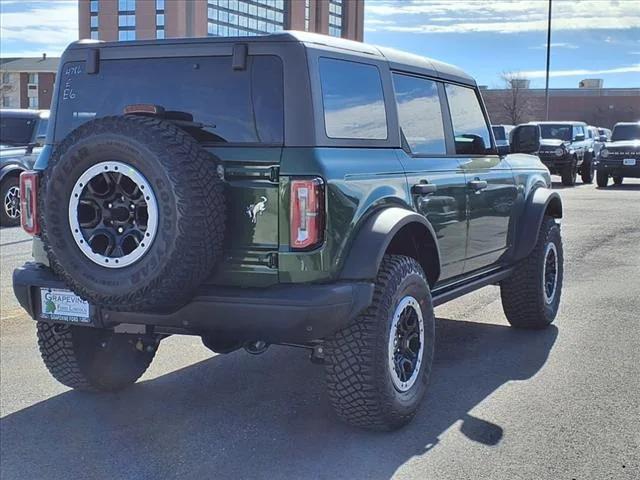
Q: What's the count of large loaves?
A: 0